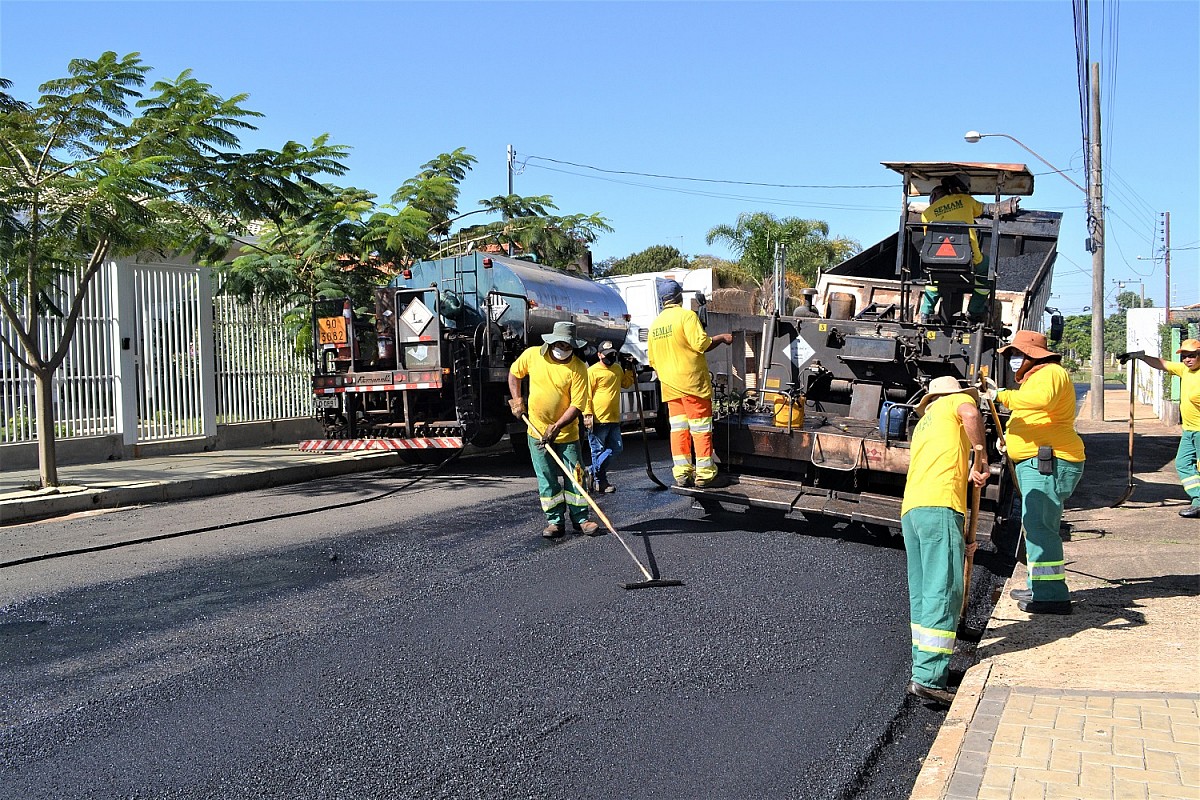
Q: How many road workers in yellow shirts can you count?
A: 7